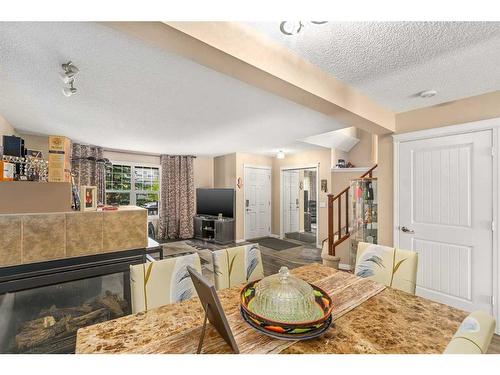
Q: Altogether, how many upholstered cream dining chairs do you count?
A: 4